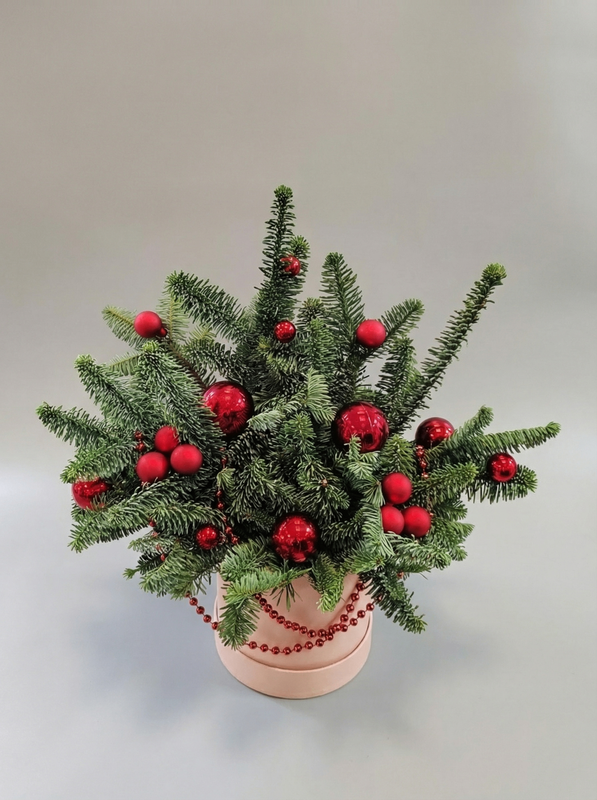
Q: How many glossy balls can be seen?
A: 9